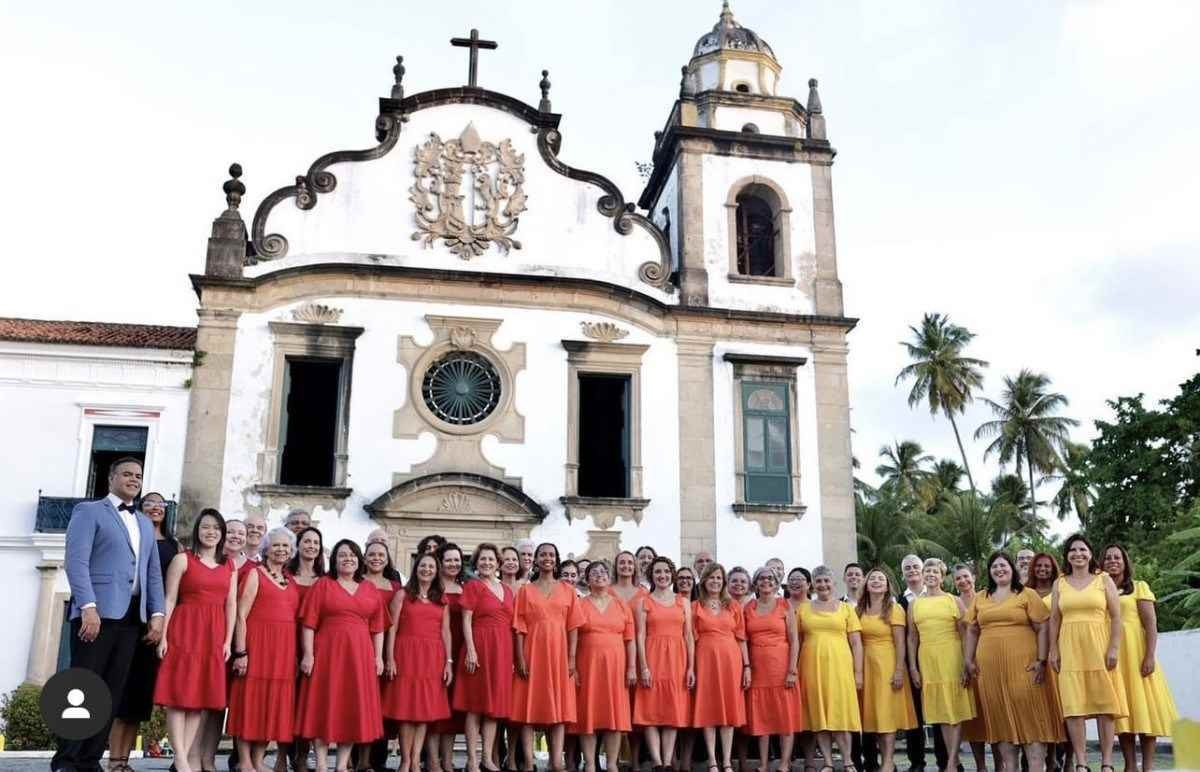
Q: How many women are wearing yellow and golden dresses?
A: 8